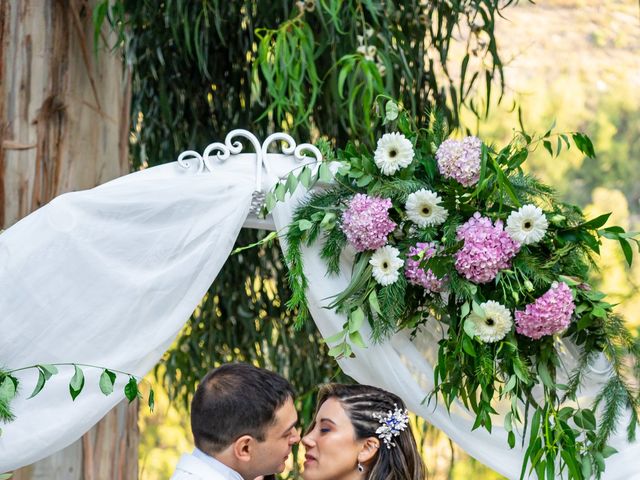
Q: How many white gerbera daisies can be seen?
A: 5